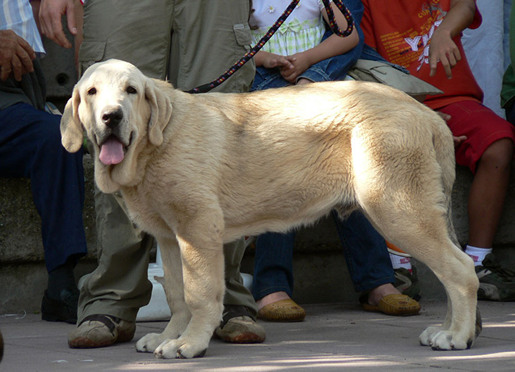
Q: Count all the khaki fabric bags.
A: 1